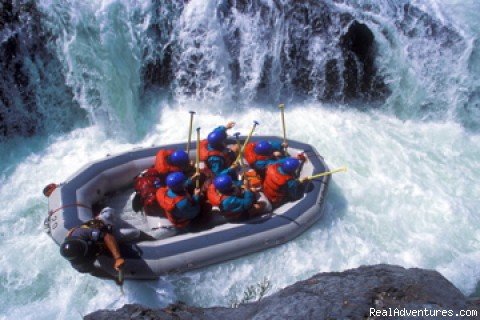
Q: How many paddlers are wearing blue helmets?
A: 6